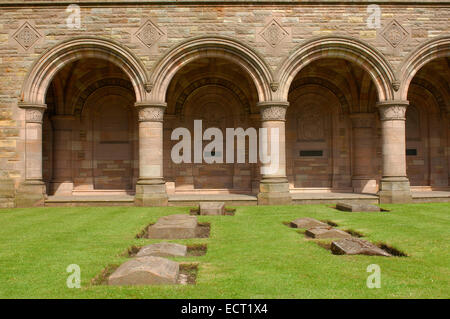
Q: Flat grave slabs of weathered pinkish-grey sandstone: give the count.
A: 8